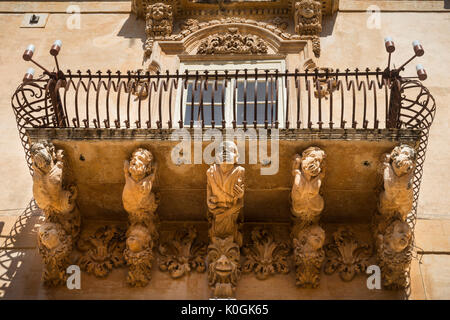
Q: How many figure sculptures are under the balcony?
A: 5